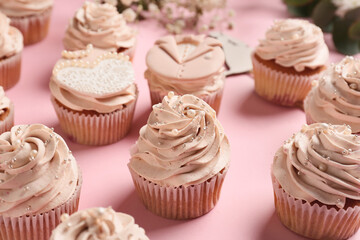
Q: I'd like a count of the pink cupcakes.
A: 12